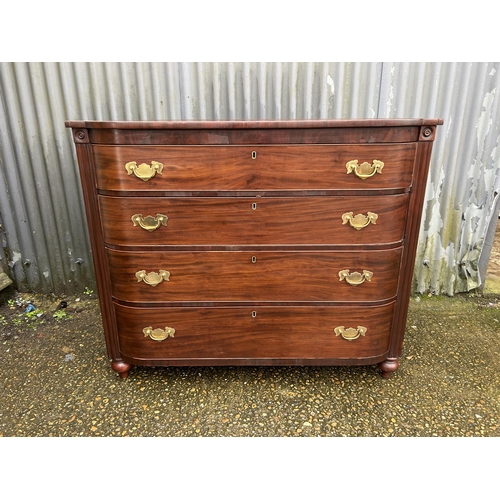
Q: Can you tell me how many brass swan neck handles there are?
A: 8